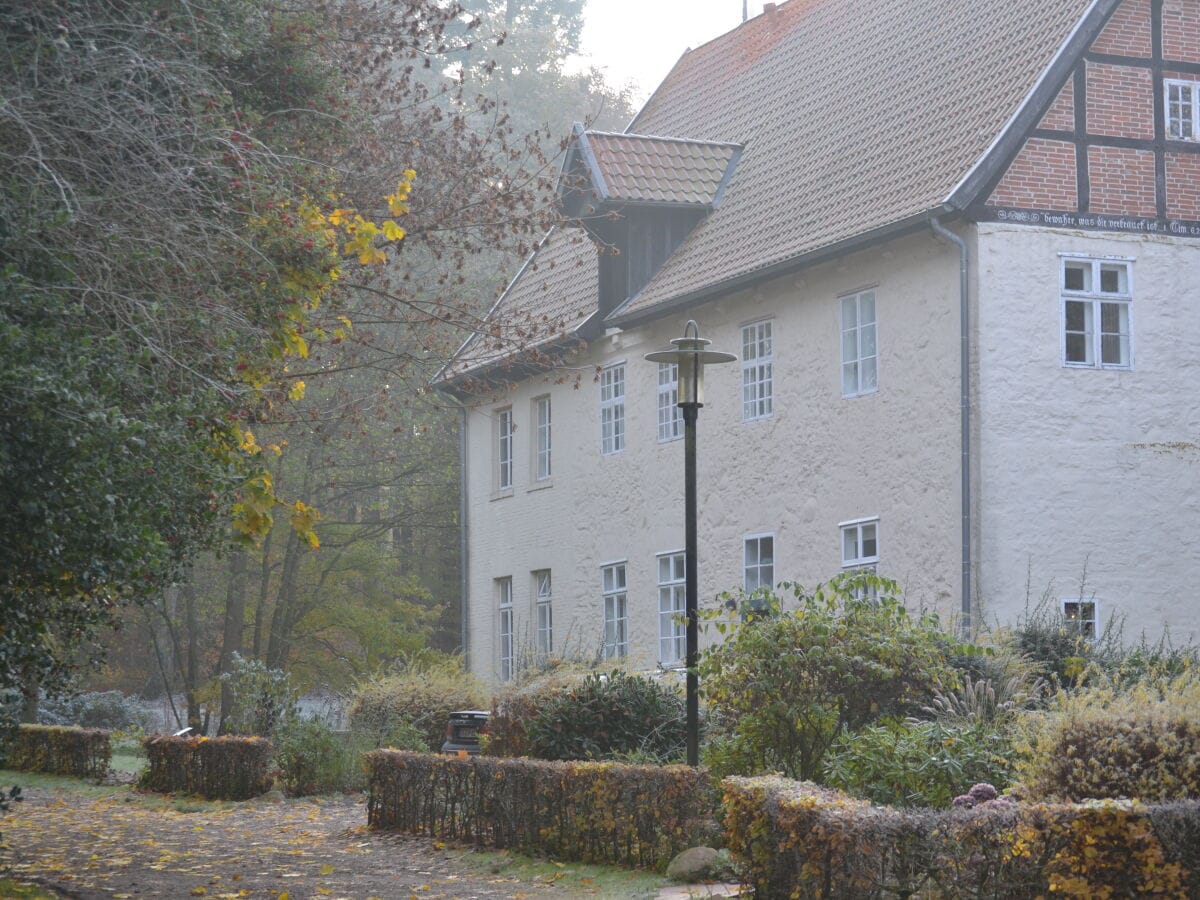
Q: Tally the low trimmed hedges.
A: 4